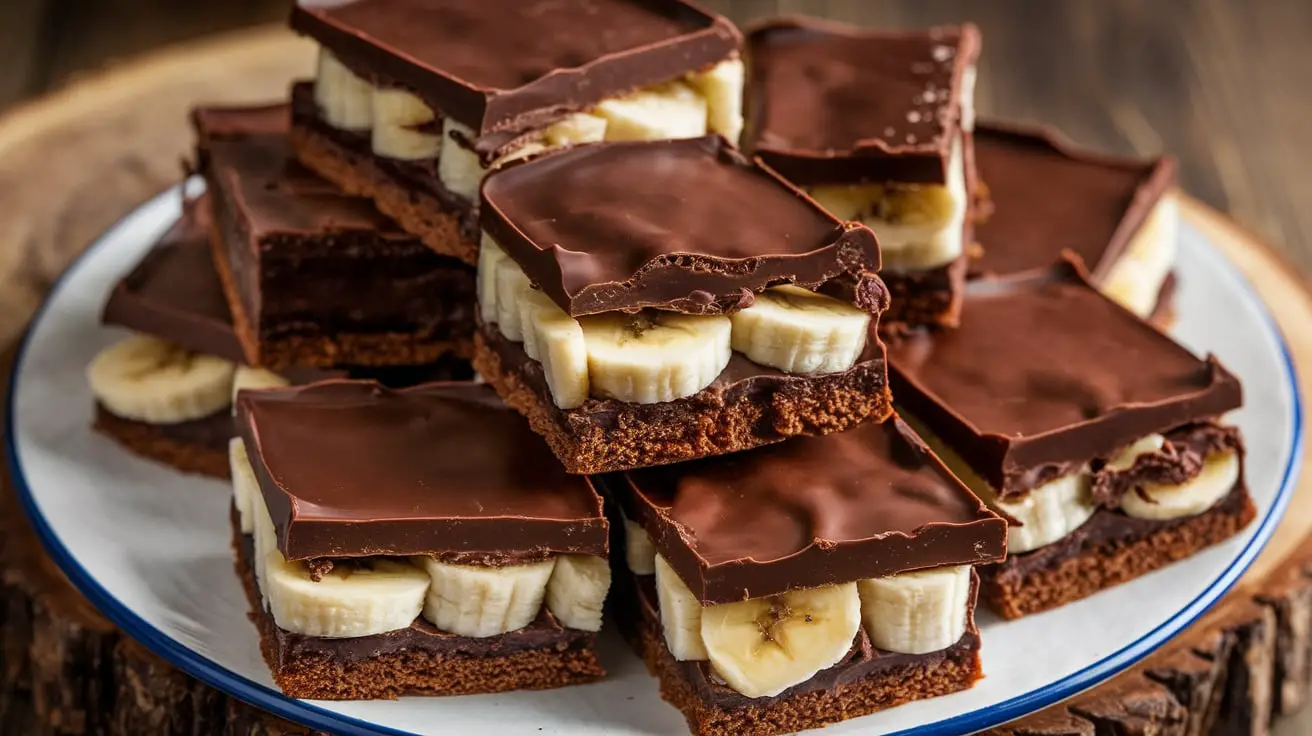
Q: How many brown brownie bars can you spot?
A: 9